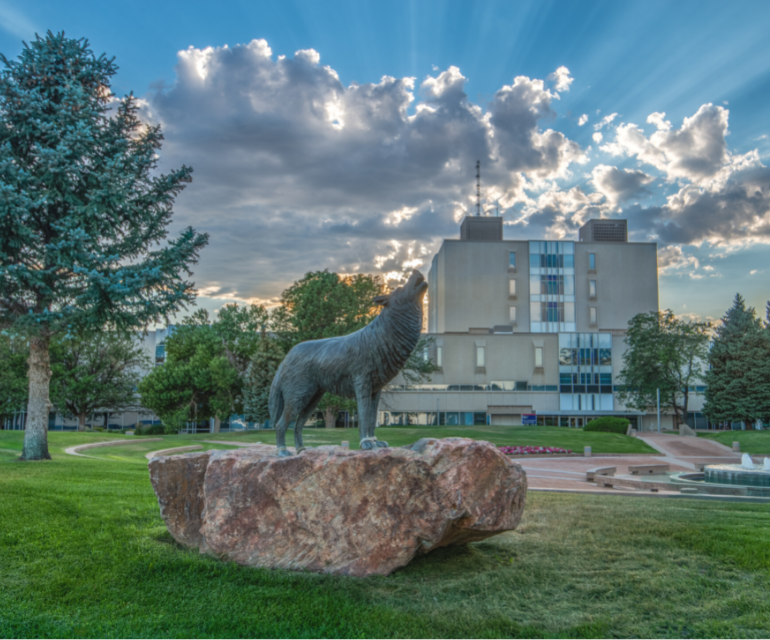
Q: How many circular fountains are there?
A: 1